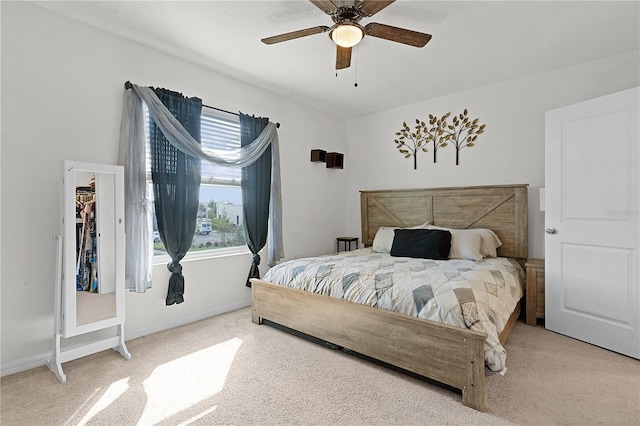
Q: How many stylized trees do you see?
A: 3